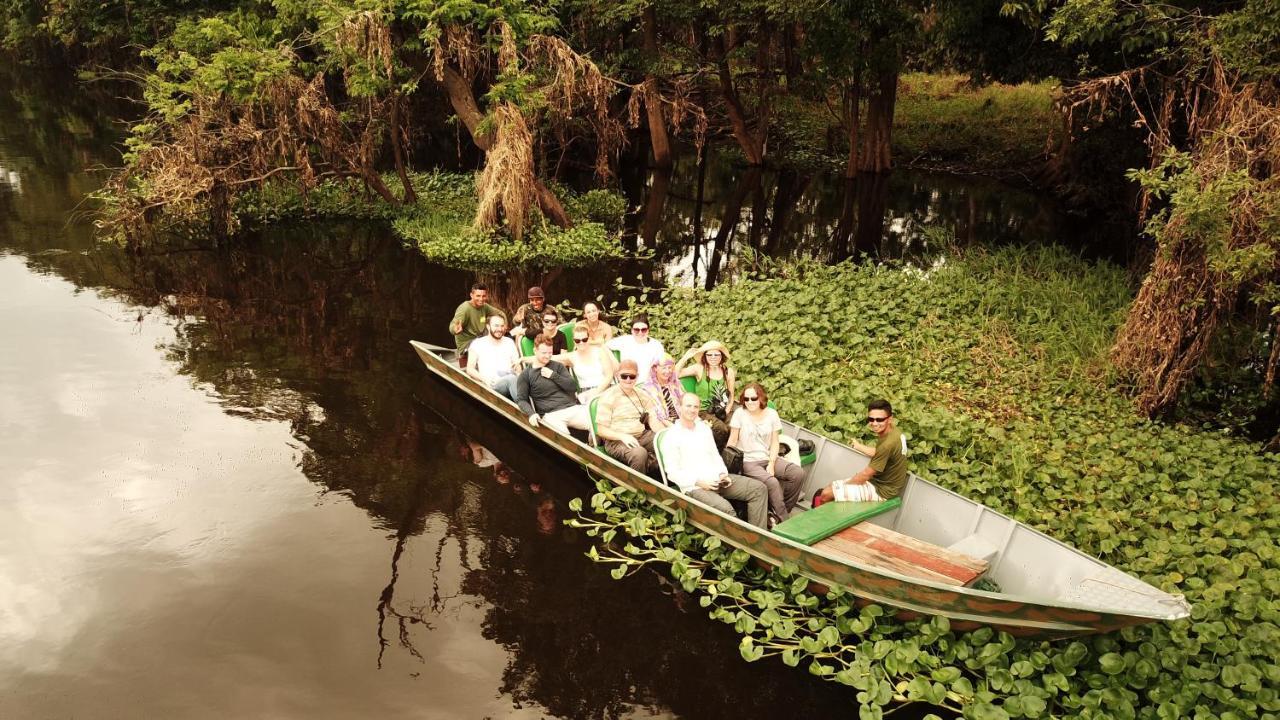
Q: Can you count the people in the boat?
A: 14